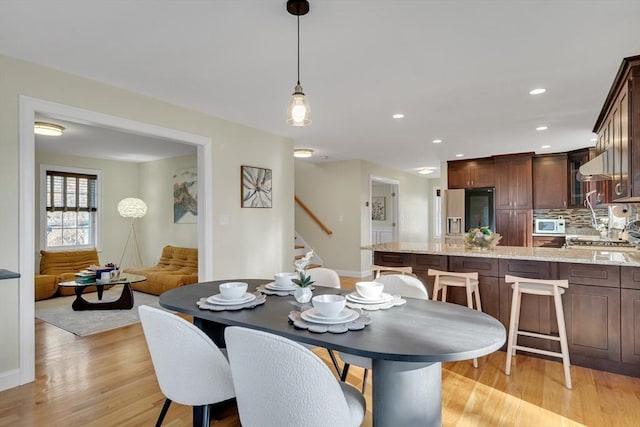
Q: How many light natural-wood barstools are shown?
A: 3